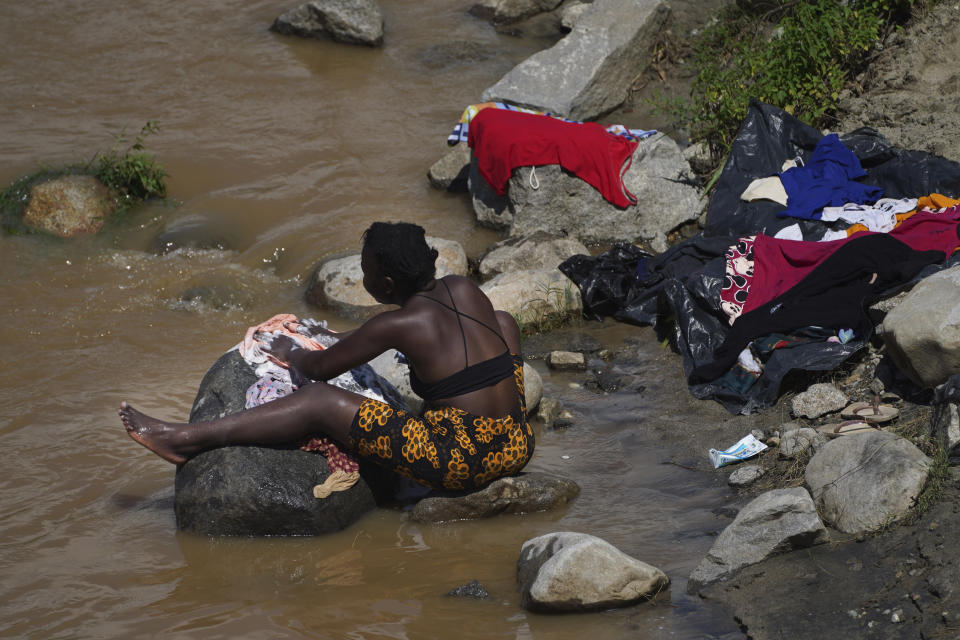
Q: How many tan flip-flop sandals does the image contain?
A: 2